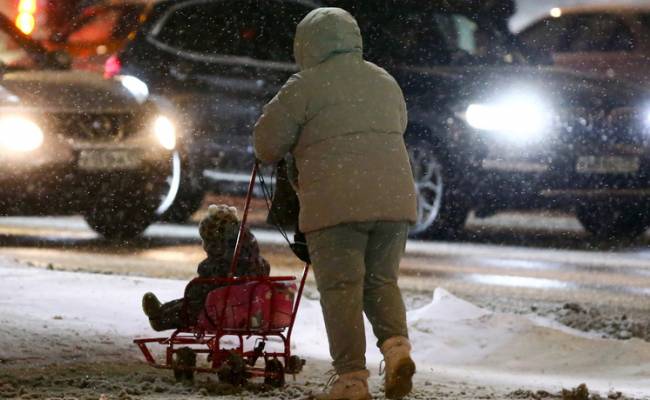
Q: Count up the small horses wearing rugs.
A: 0